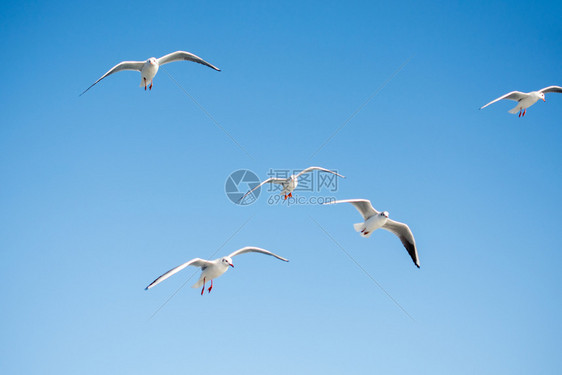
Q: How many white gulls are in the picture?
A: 5